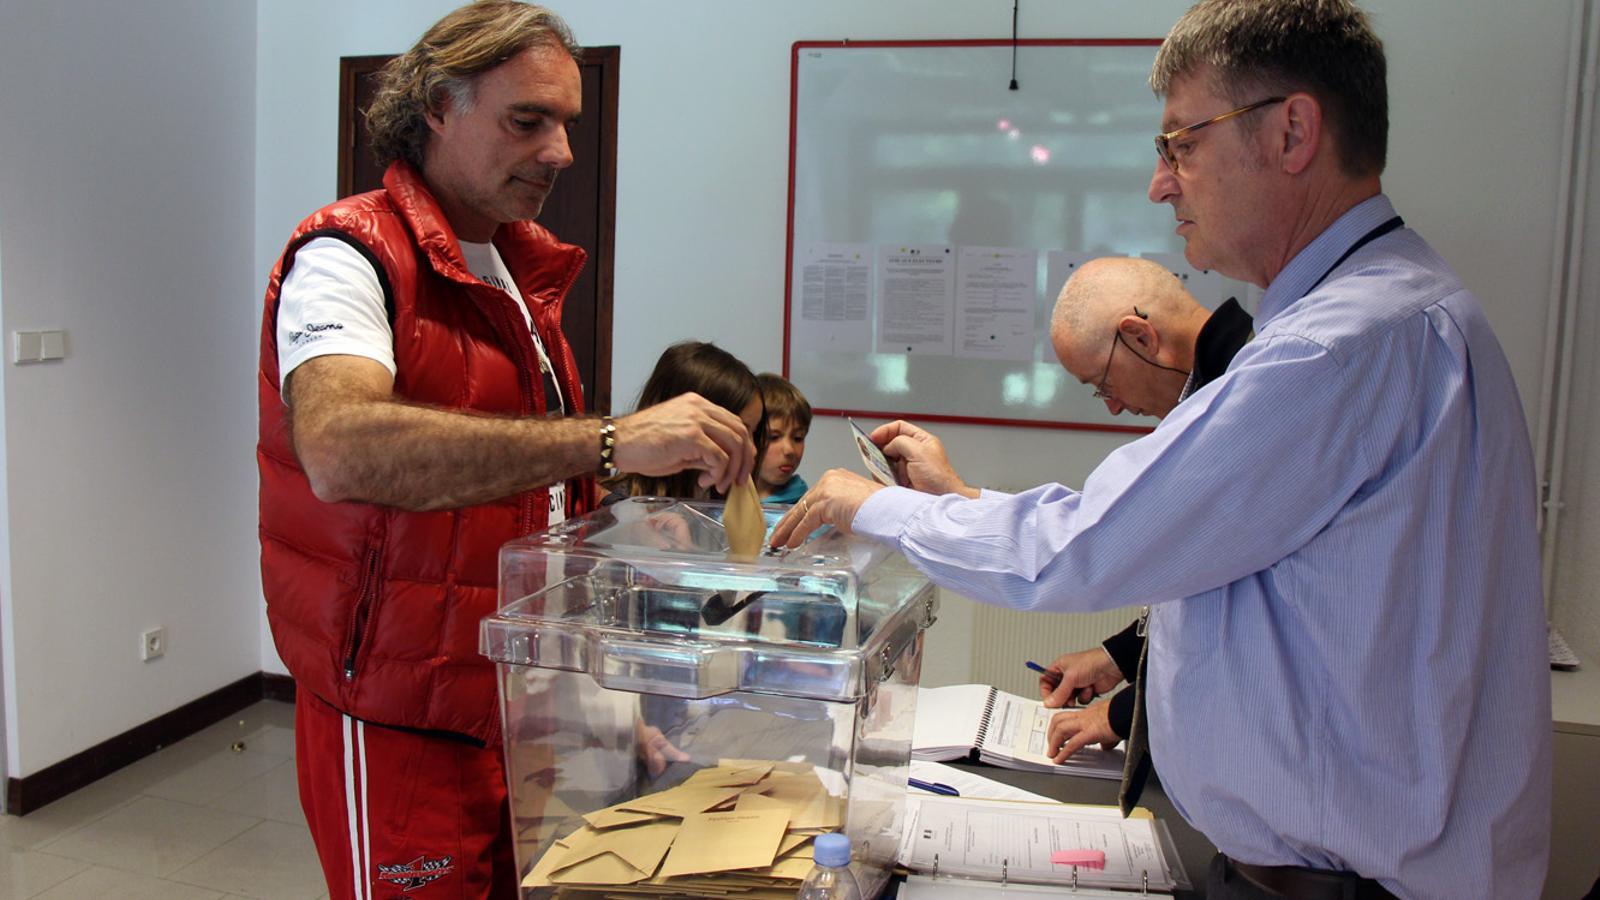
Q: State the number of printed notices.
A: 5